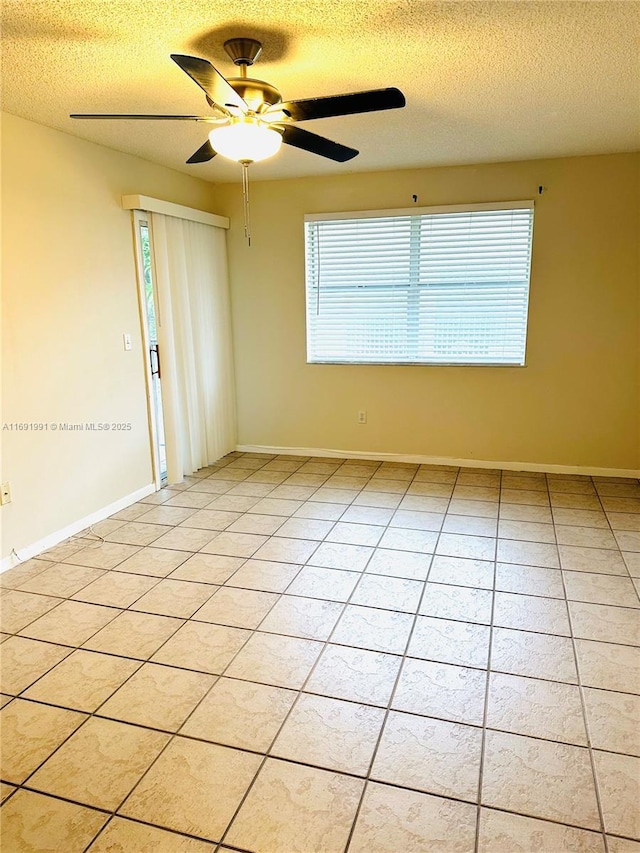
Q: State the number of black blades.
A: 5